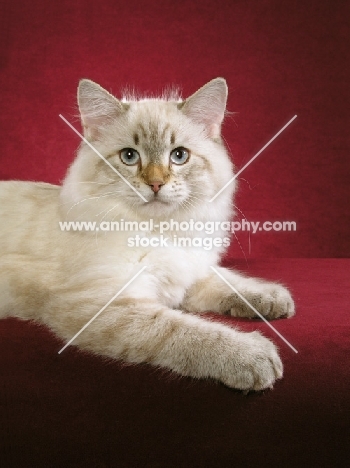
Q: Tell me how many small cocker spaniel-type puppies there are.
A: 0